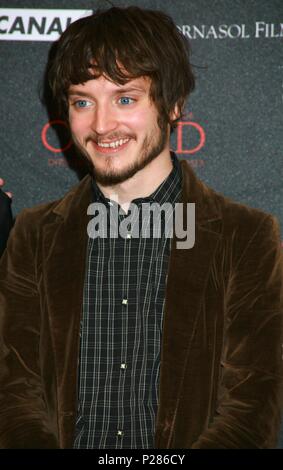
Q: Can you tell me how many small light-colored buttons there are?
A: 4